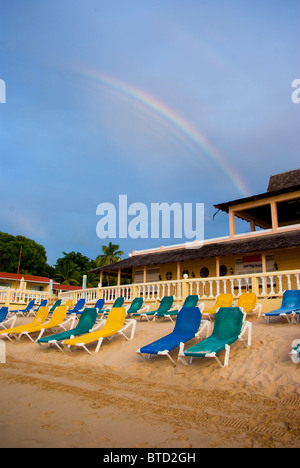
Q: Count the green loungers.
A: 7